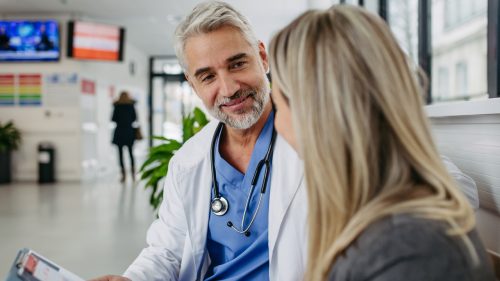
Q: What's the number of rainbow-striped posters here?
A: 2